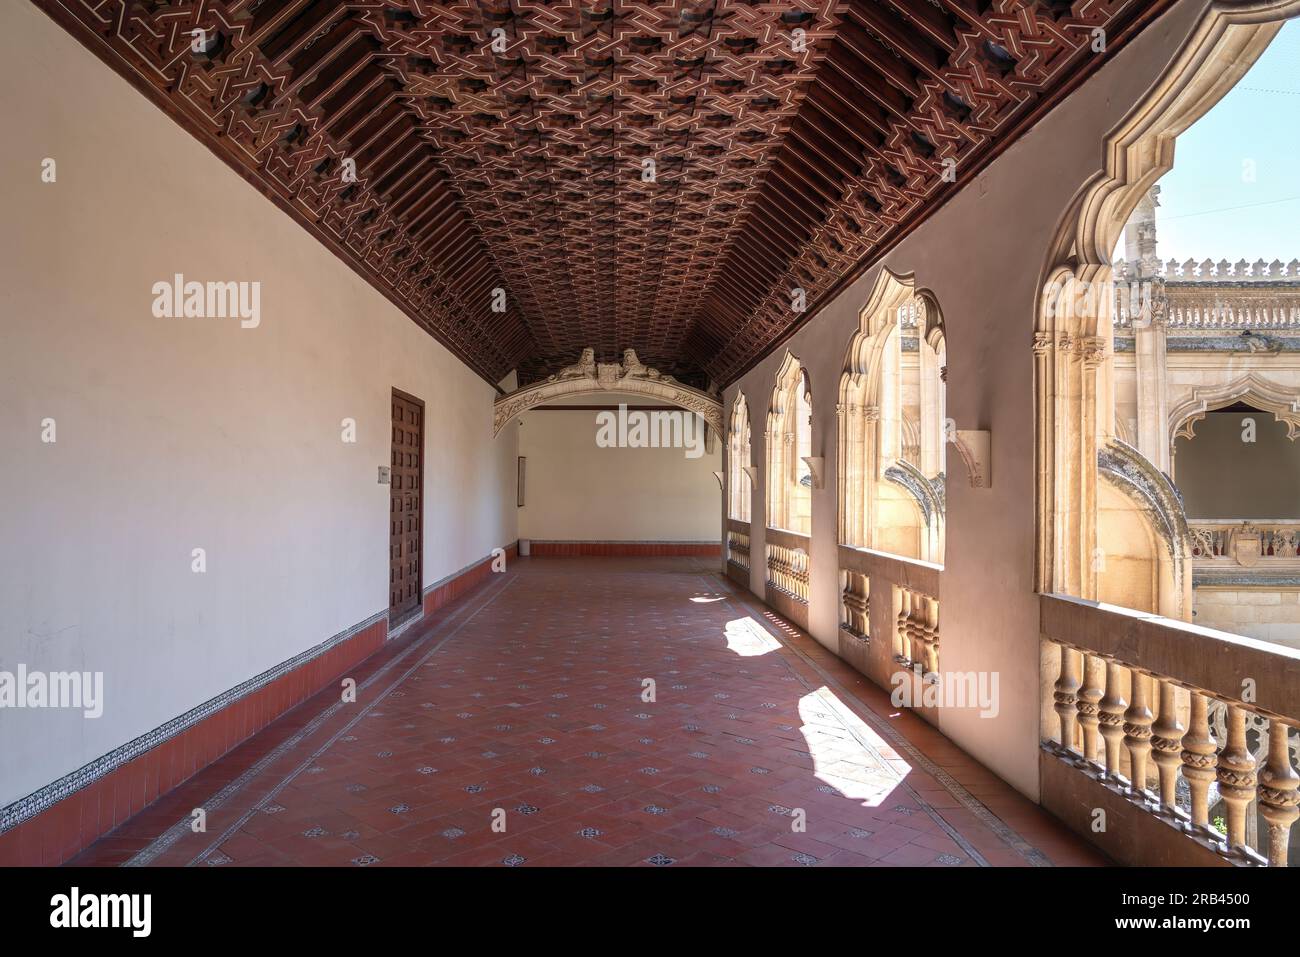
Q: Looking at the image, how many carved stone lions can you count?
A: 2